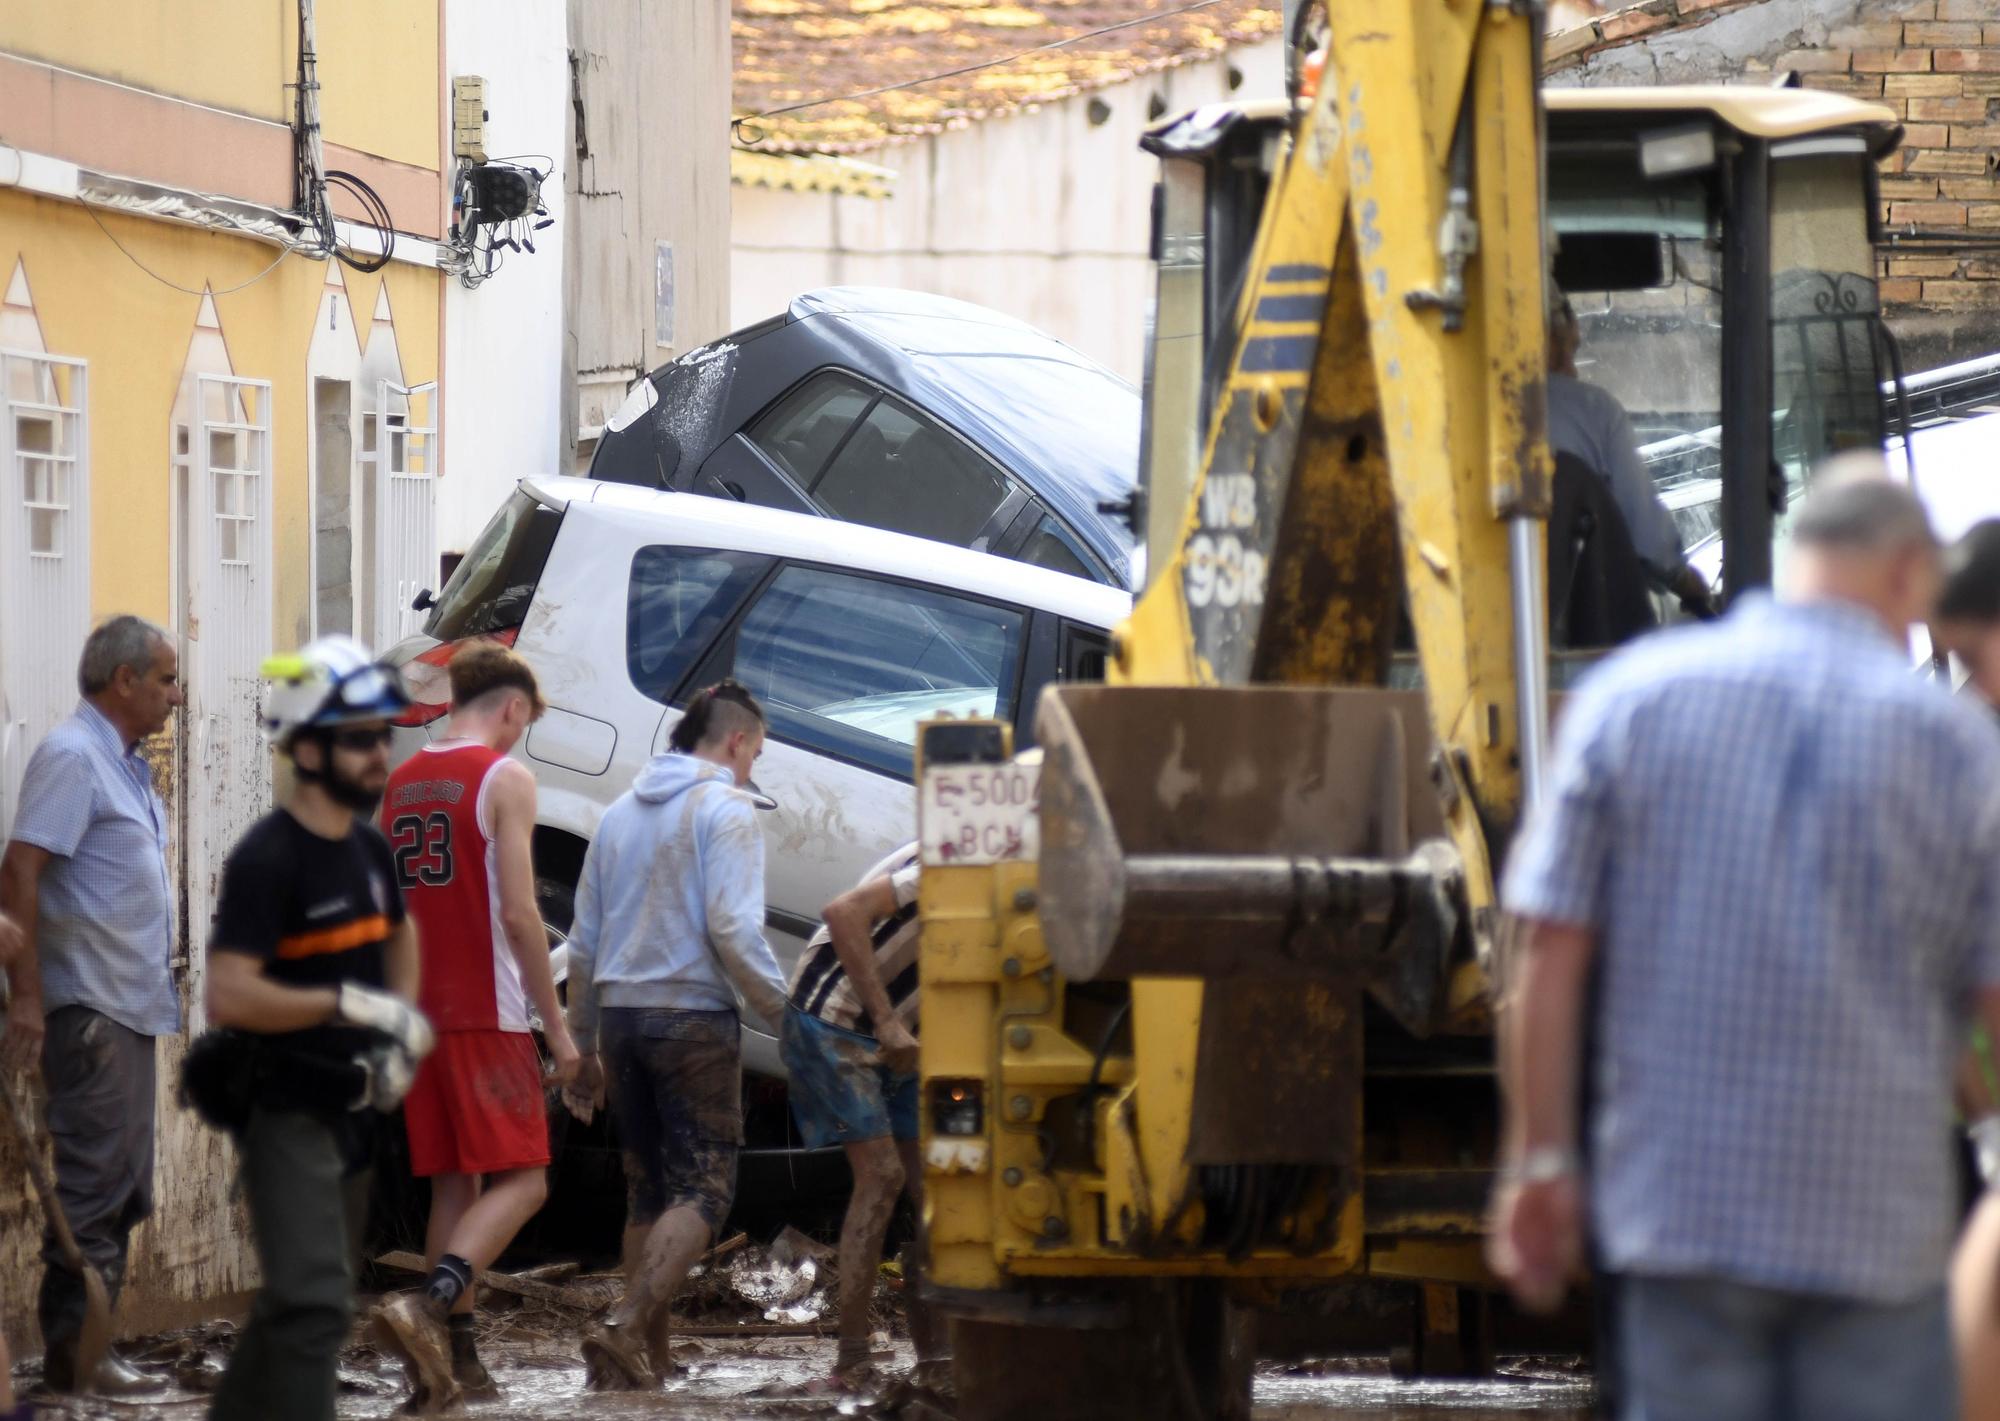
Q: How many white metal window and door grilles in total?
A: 3